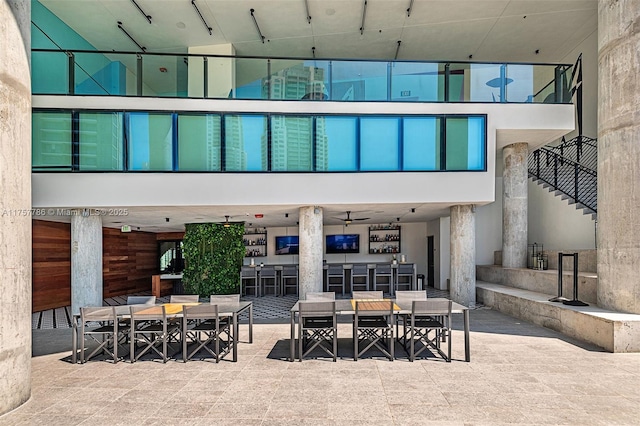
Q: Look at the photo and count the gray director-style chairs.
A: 12